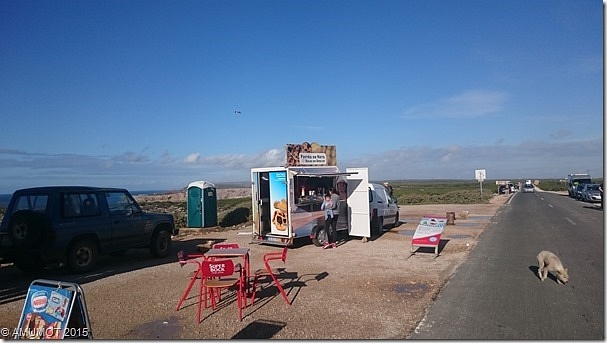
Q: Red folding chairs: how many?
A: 4